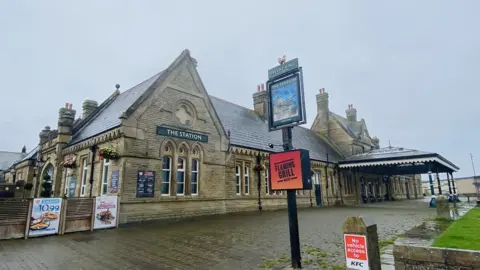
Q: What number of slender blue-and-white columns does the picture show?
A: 4